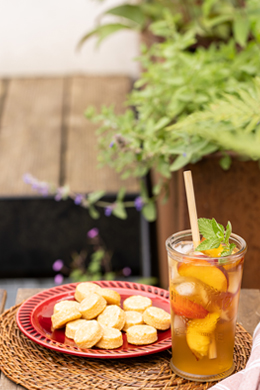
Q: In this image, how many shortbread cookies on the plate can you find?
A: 13